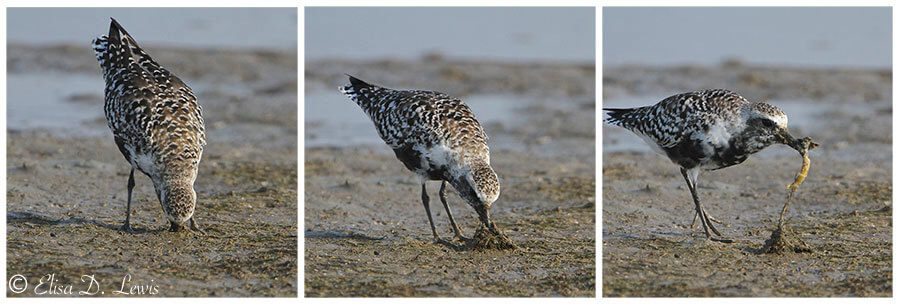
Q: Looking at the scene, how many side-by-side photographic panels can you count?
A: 3